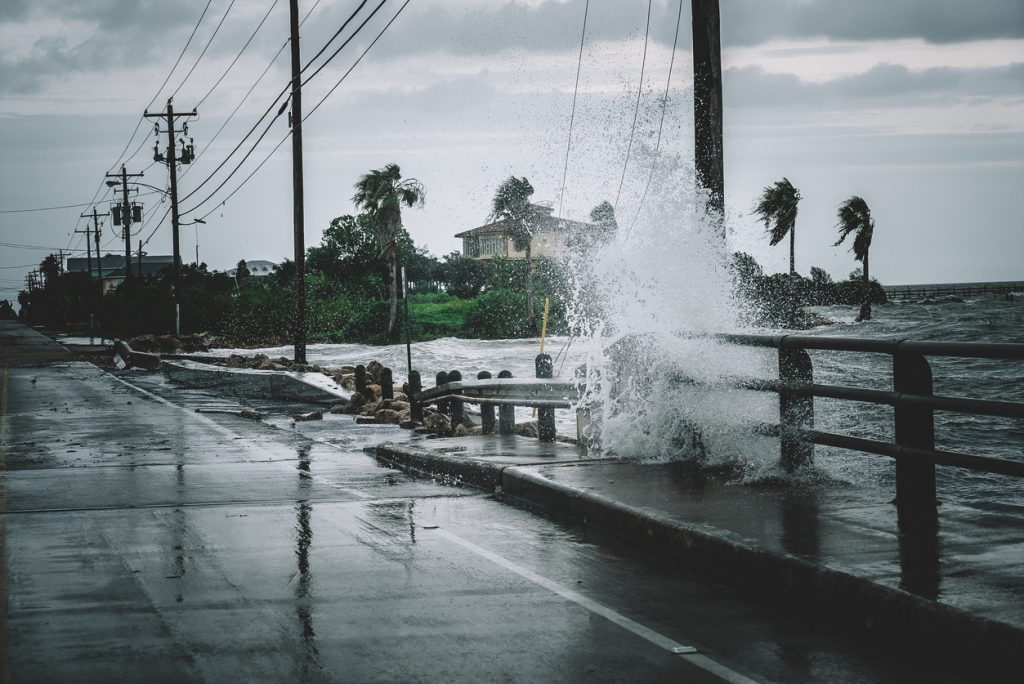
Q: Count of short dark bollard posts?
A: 8